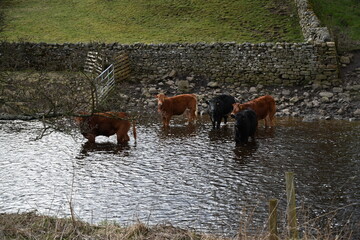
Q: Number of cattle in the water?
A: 5